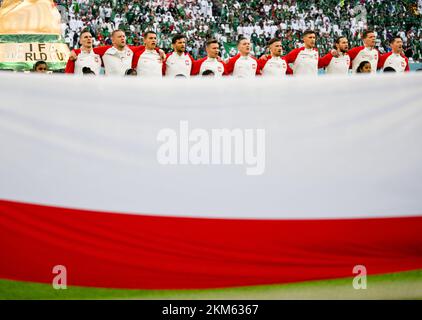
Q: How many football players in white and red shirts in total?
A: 11